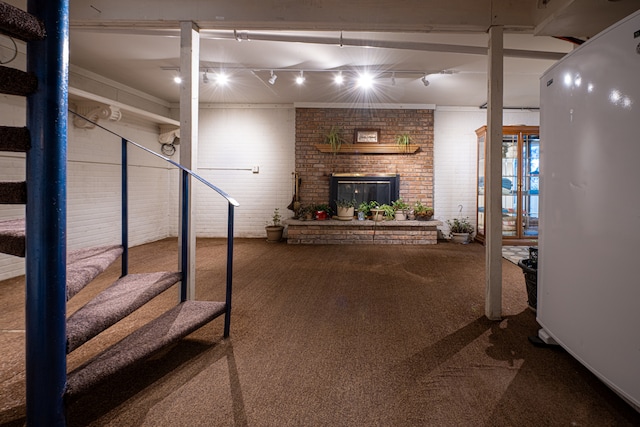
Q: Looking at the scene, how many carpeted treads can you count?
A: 8